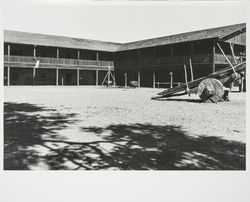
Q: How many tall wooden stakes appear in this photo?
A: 4